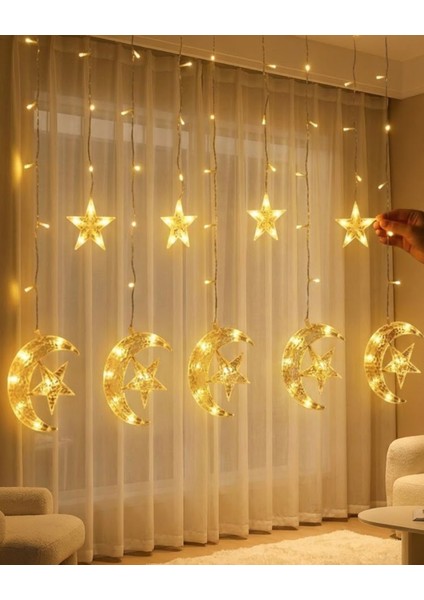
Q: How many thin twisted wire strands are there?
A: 9